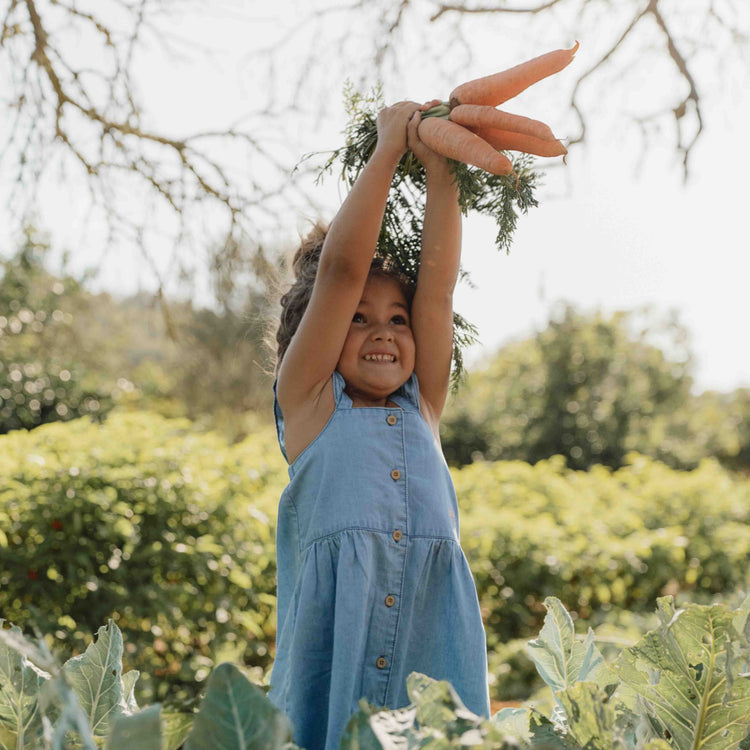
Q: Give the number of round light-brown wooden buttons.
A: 5